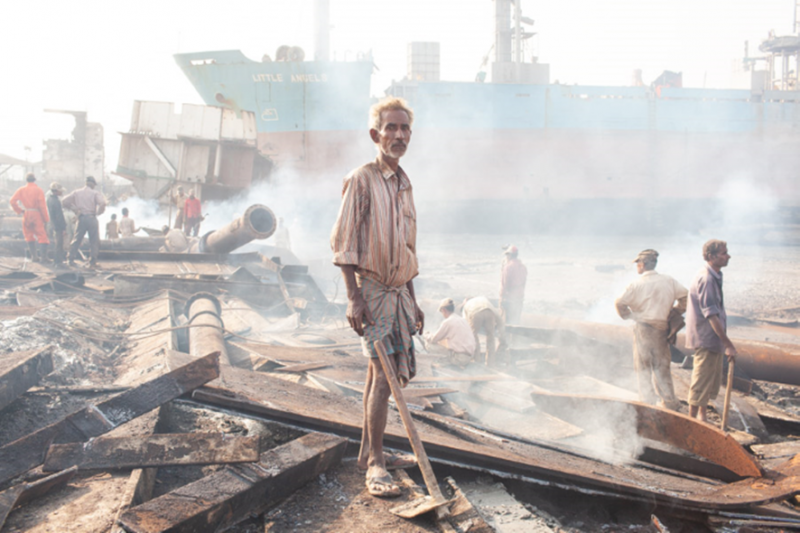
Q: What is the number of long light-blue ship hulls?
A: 1